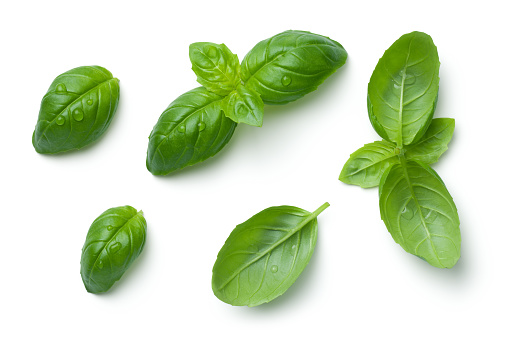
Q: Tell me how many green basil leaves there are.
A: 11